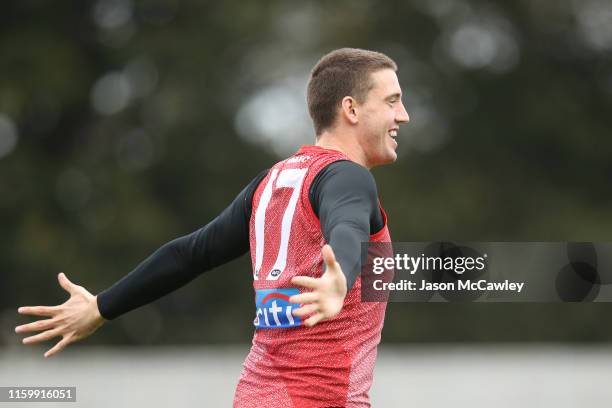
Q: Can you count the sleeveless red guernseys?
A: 1